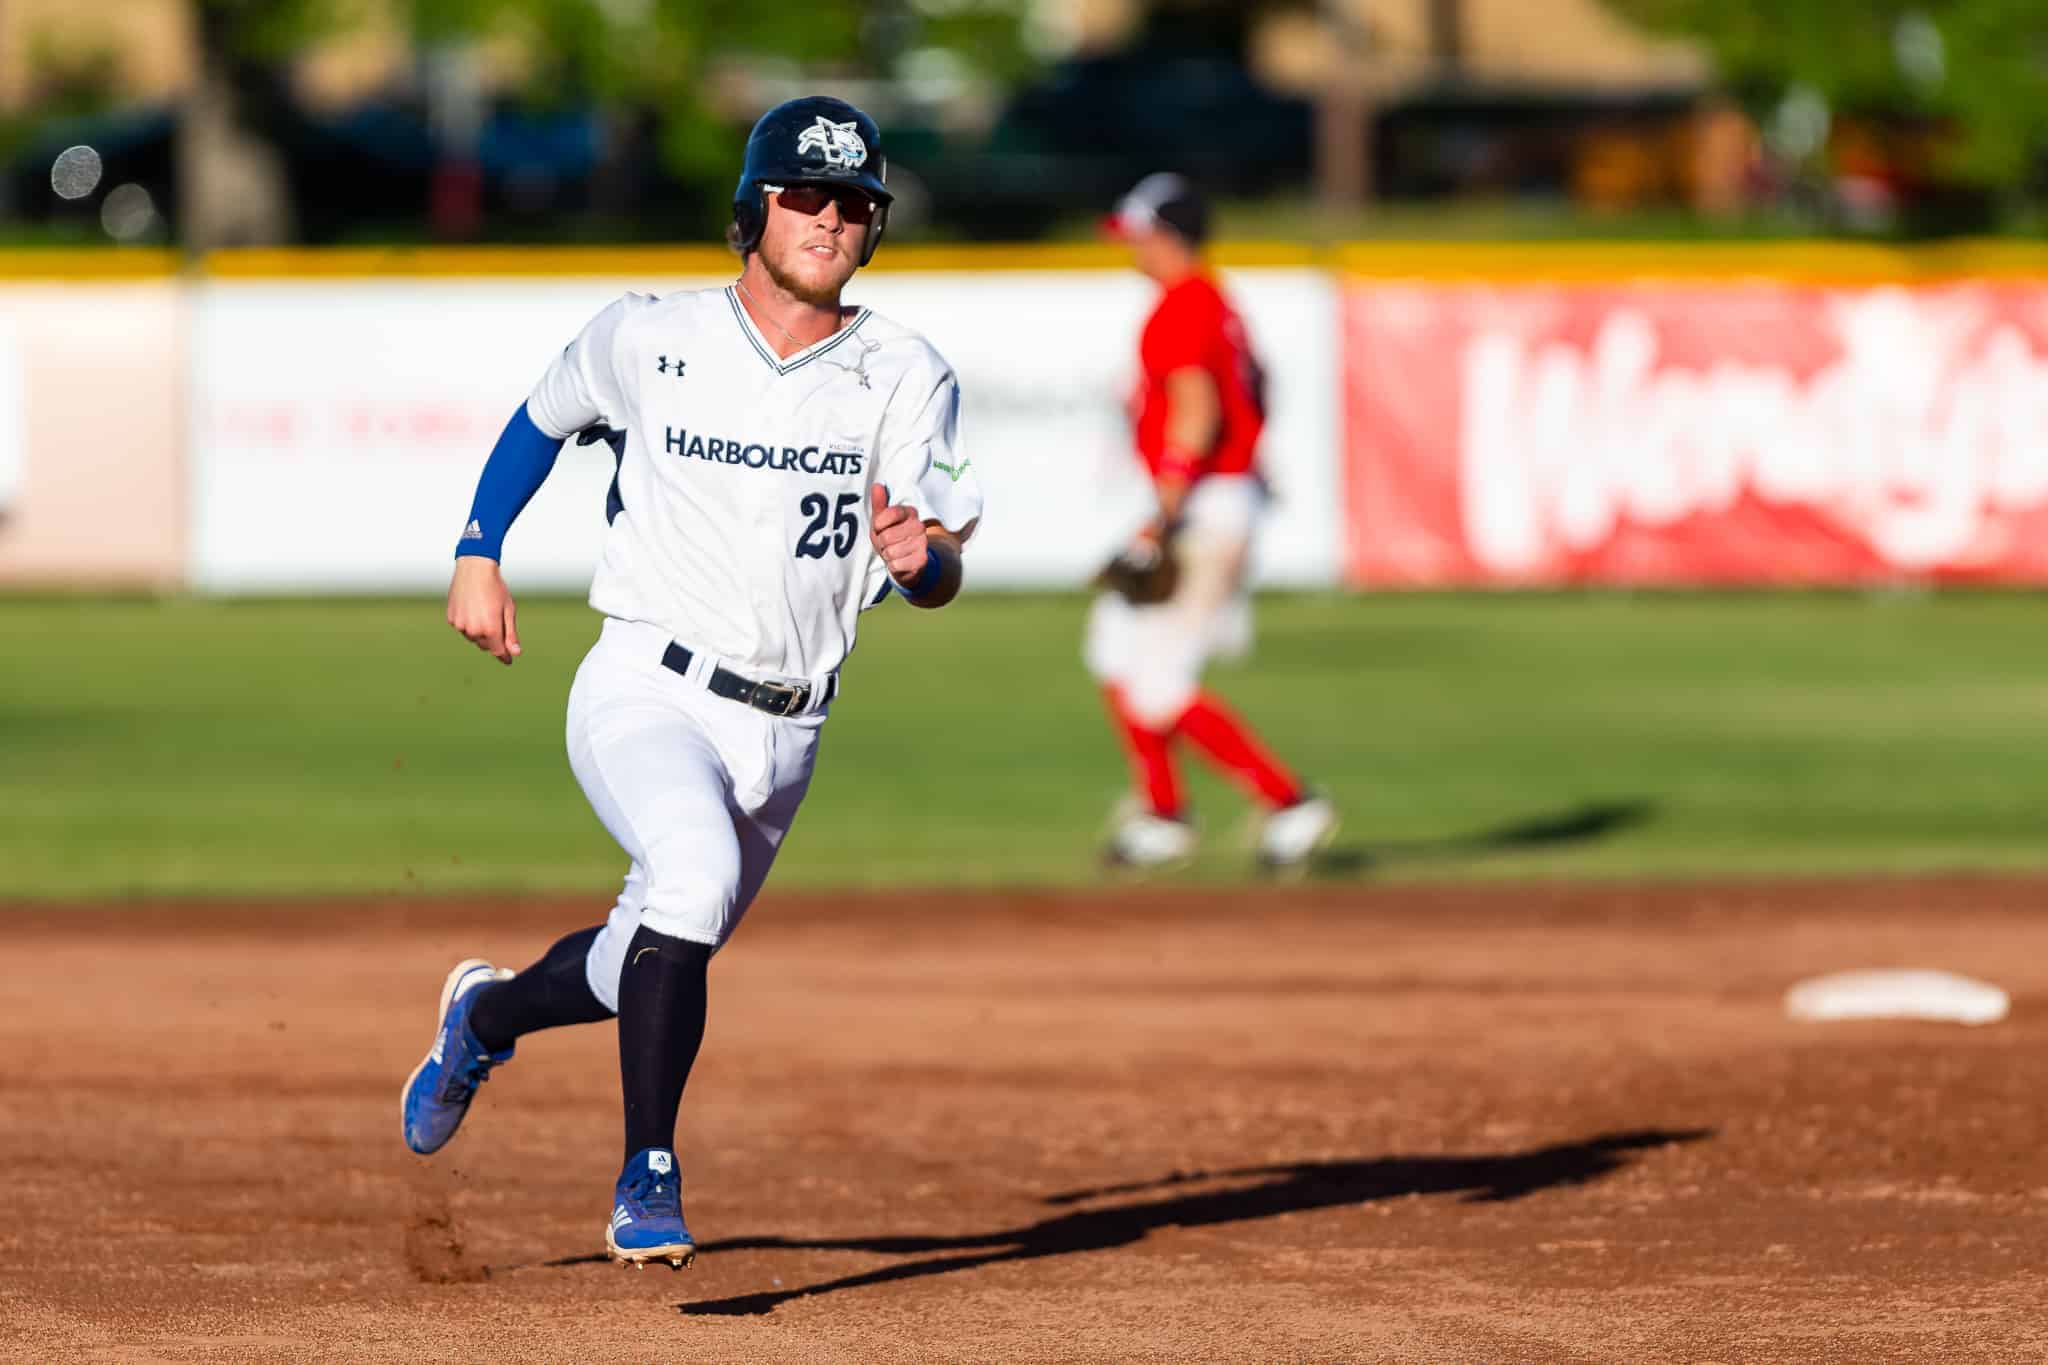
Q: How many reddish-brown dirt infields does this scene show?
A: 1